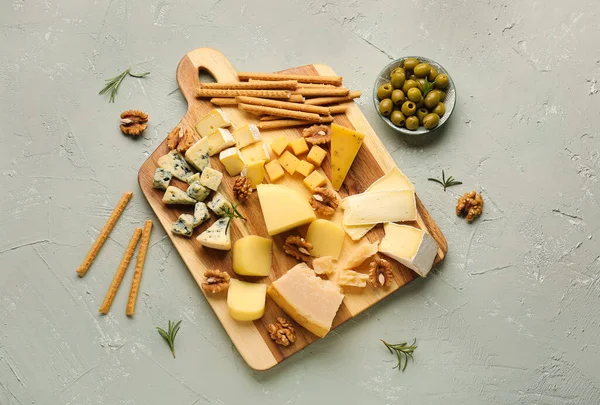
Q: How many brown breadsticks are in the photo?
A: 14